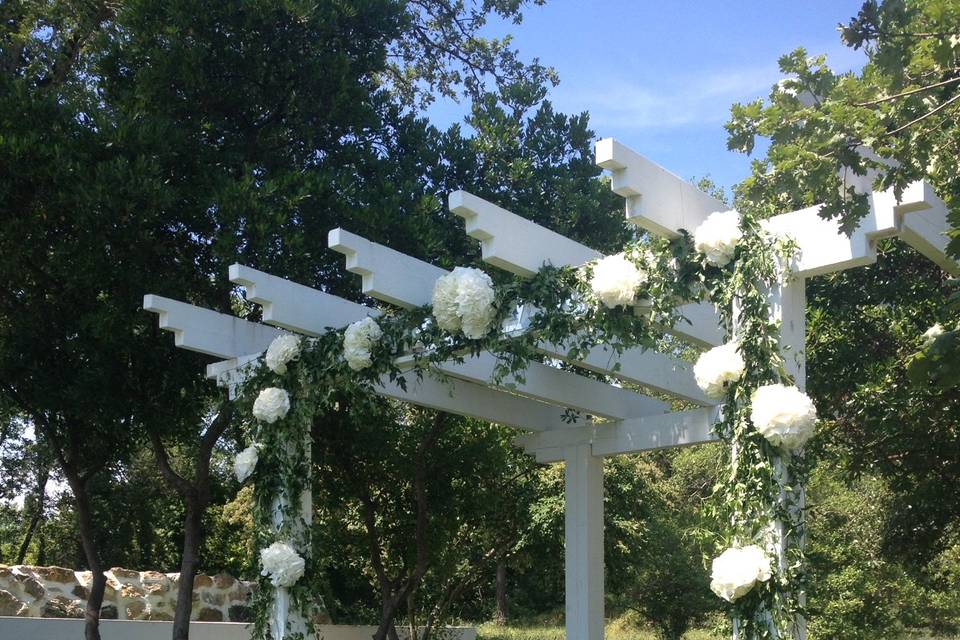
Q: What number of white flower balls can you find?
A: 11